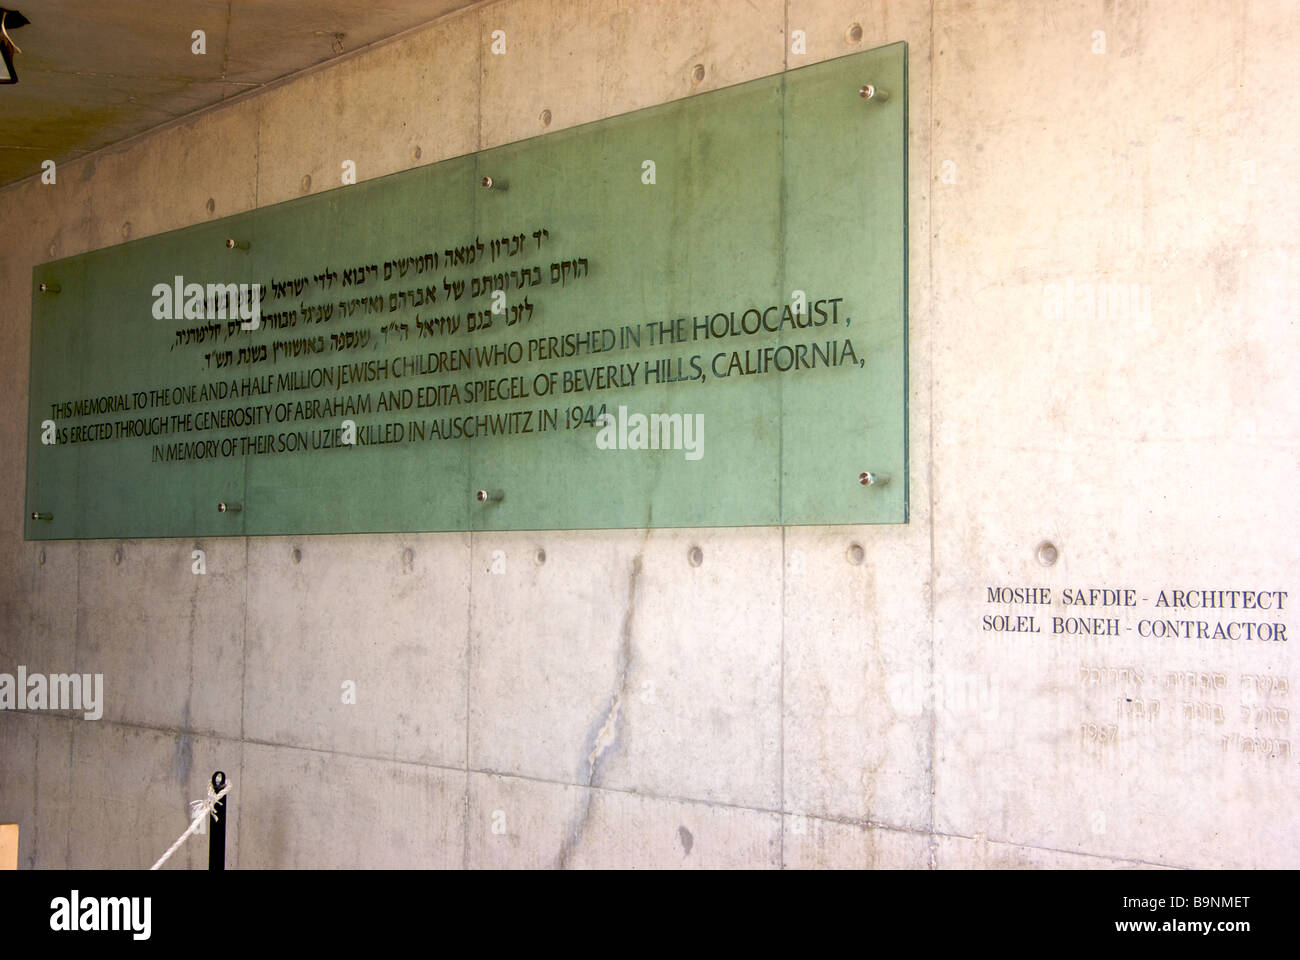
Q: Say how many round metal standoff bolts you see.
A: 8